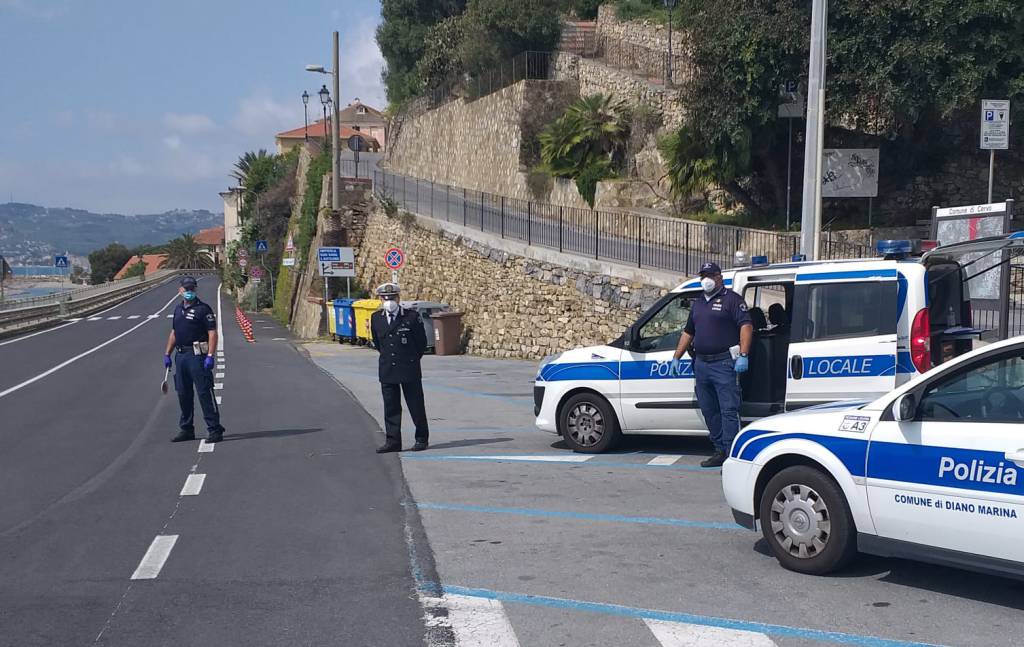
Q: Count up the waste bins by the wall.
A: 5